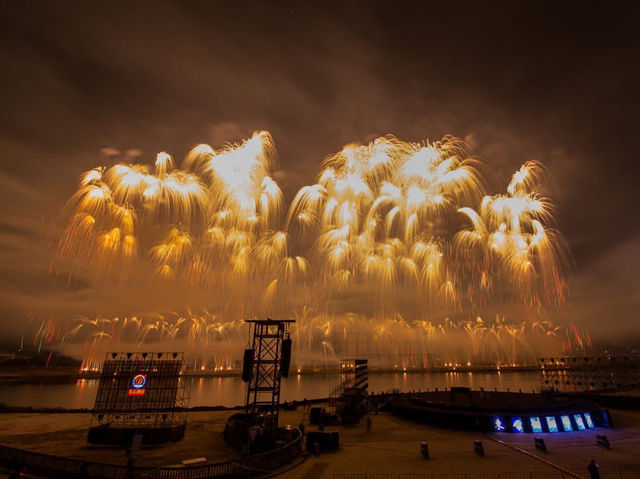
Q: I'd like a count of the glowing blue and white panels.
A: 7